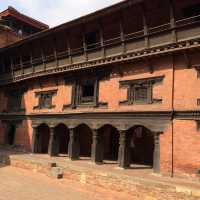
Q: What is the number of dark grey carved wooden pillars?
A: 6